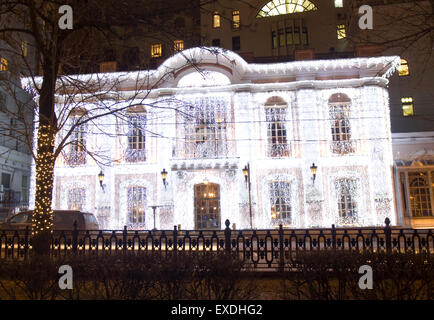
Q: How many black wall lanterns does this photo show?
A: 4